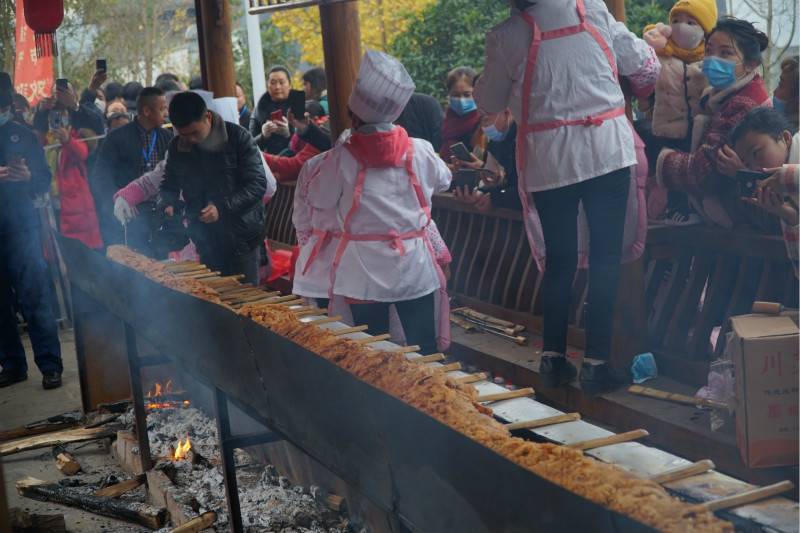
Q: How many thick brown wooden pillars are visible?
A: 3